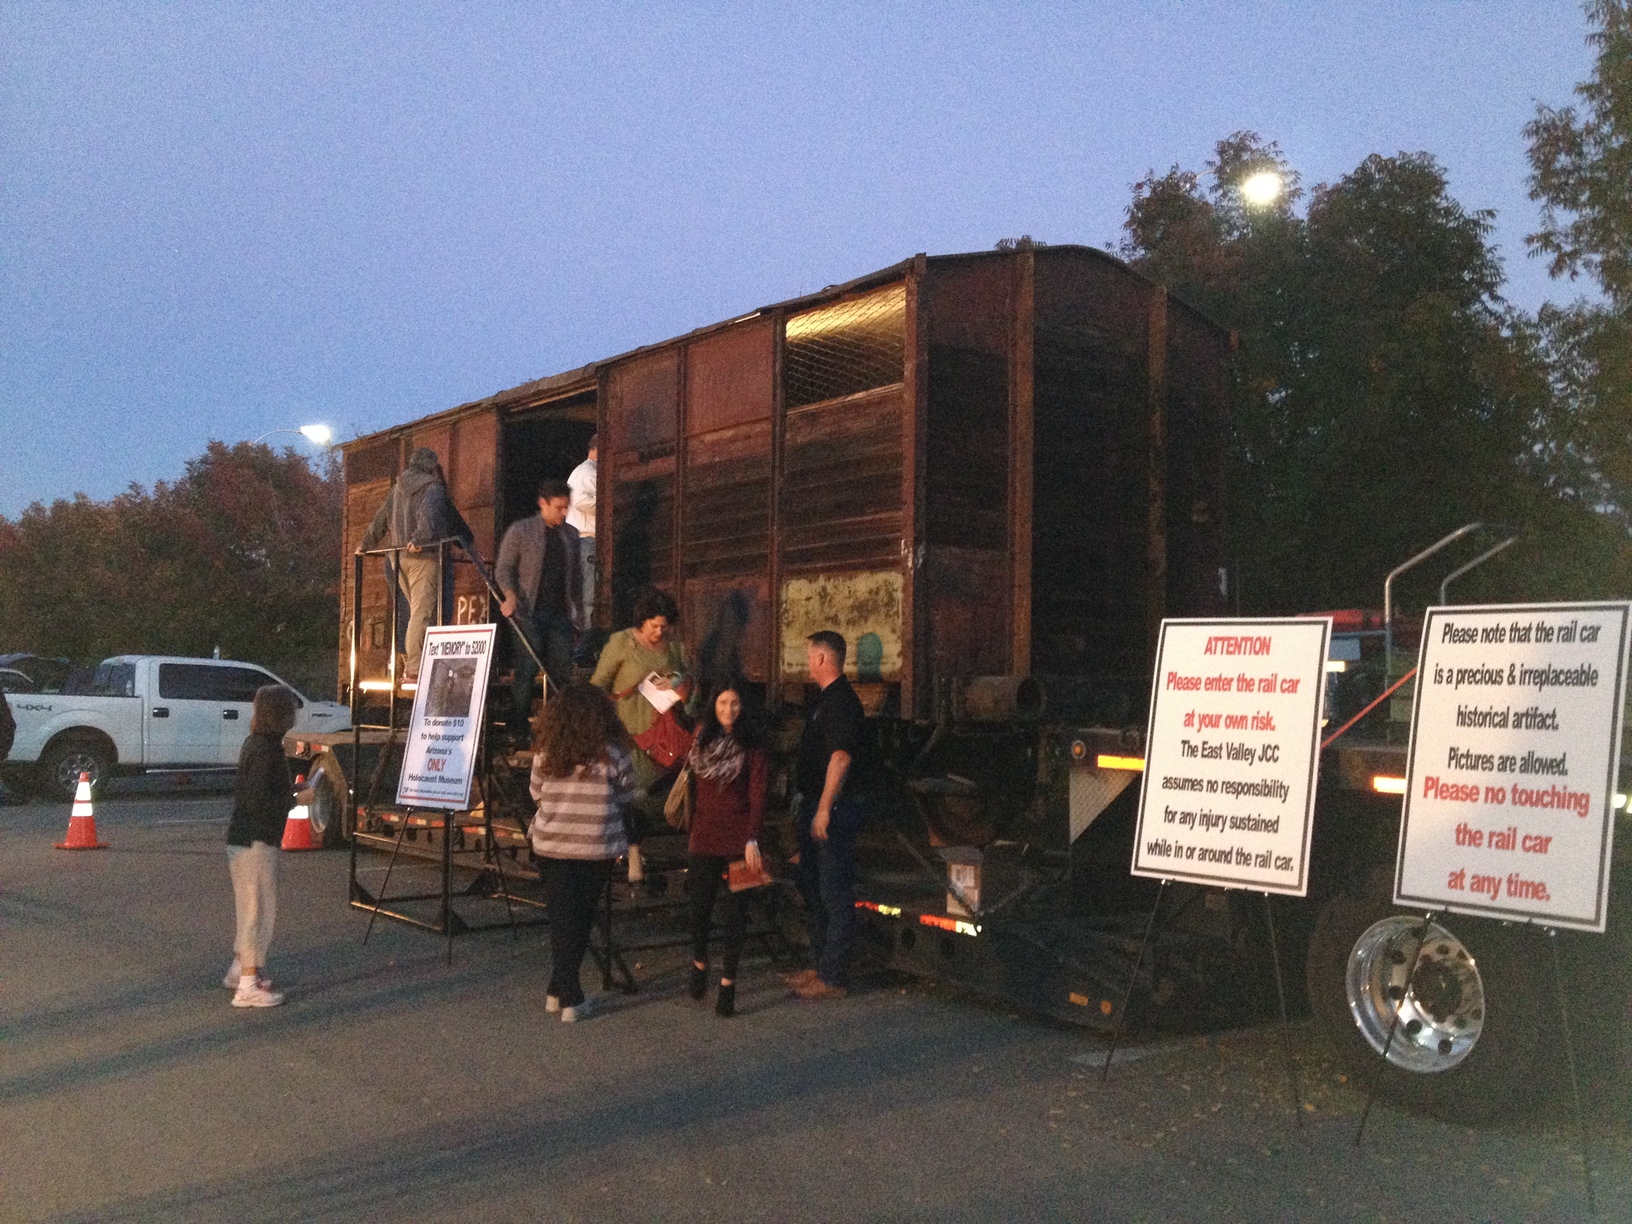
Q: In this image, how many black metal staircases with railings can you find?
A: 1